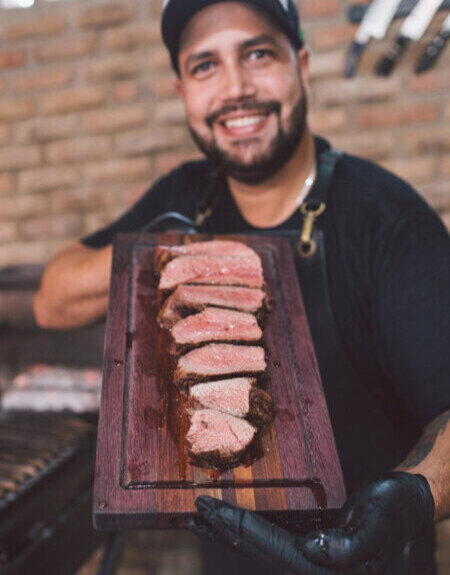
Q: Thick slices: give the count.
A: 7